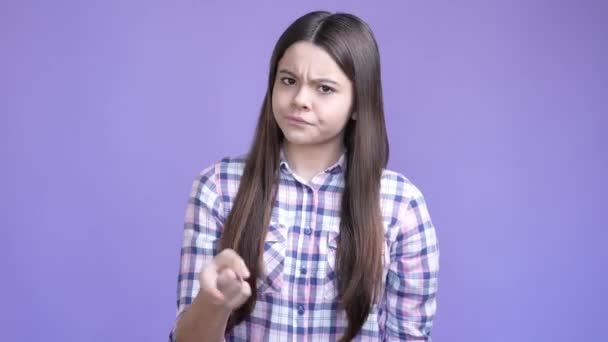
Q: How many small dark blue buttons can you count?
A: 3